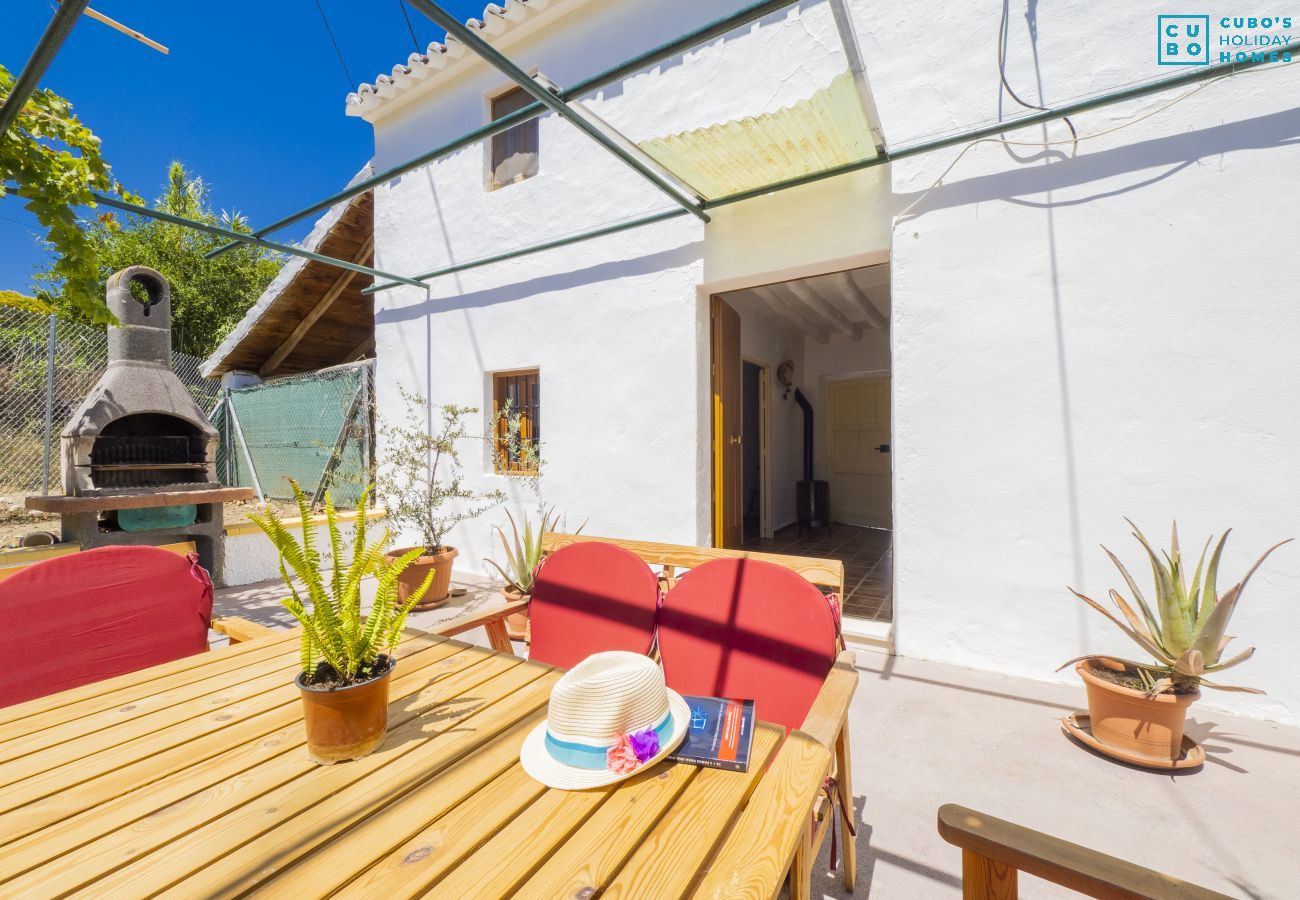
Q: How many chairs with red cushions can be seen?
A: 3